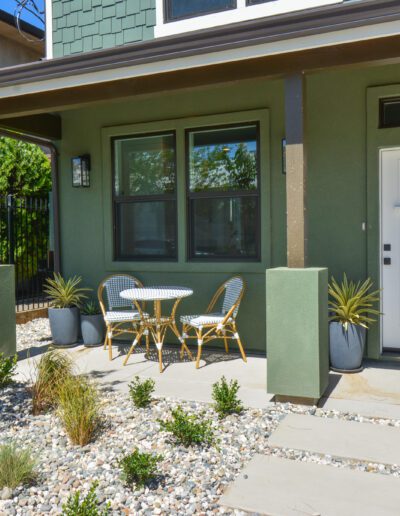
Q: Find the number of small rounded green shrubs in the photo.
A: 6